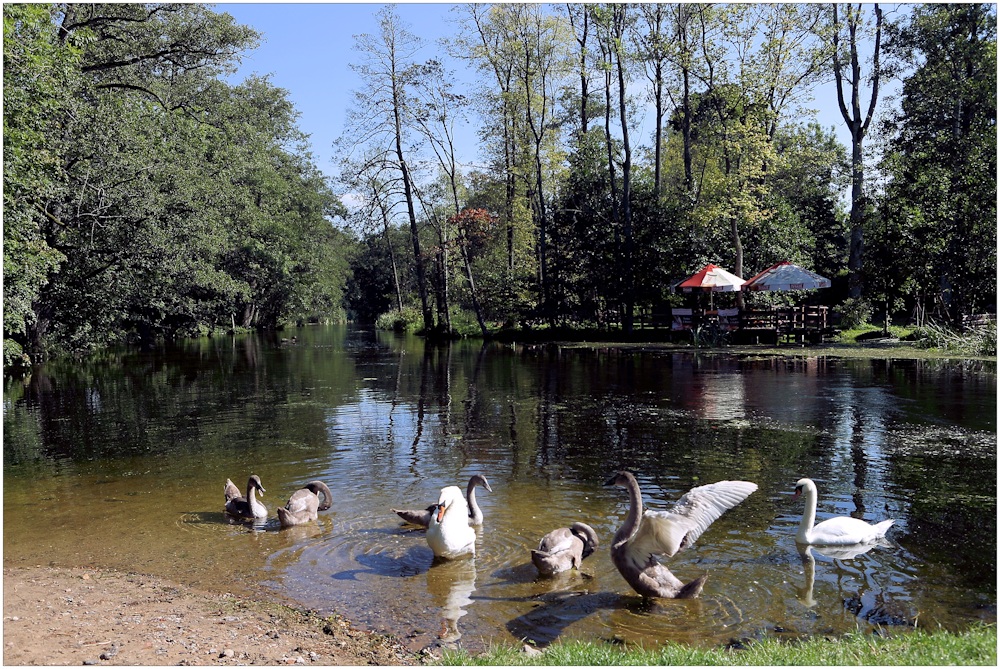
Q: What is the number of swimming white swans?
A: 2